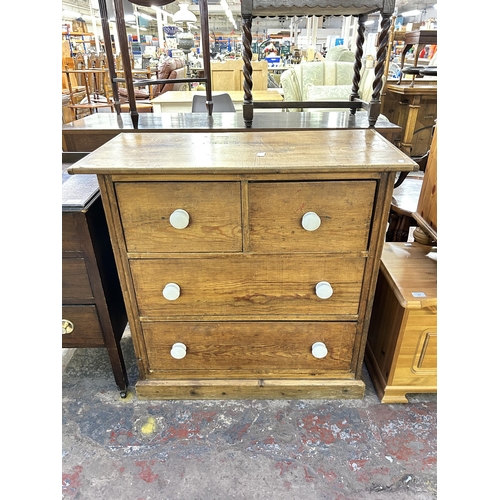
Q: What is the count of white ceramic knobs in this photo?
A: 6